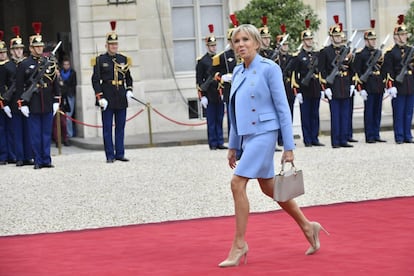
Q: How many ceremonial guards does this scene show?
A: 13